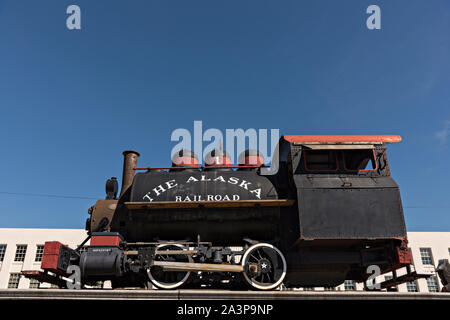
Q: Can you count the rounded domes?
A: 3